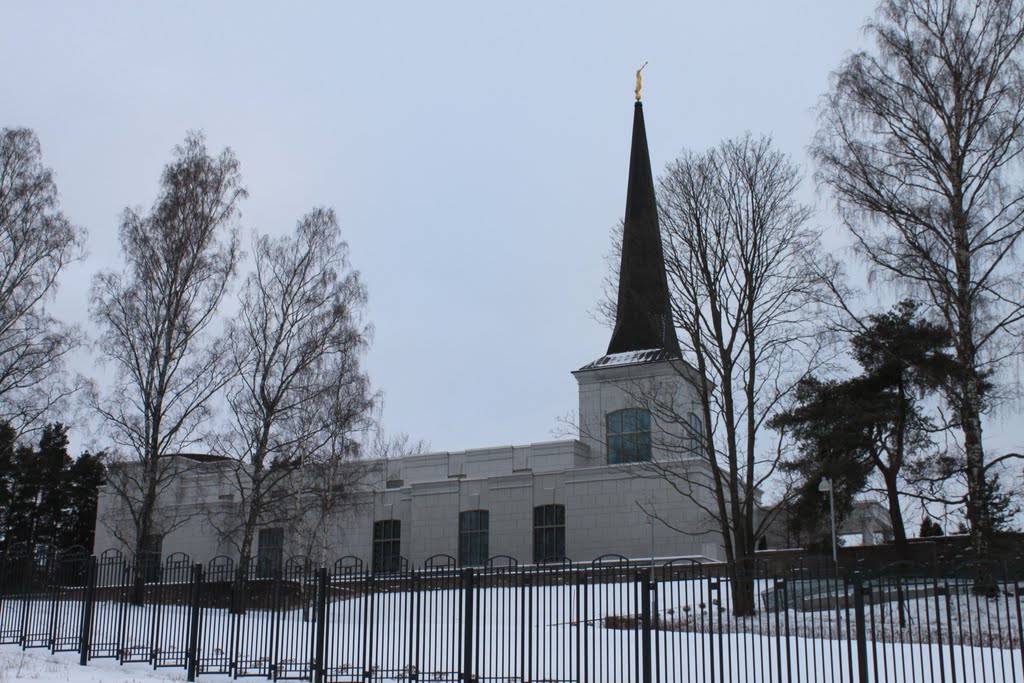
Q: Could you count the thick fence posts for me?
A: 6